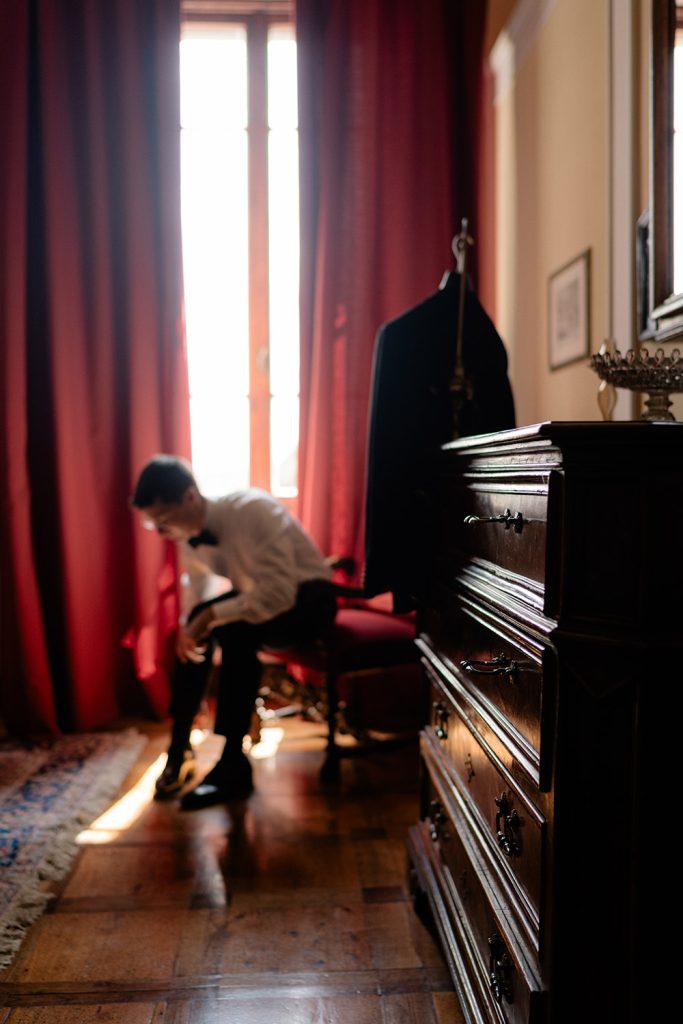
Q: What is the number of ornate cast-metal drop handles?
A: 6